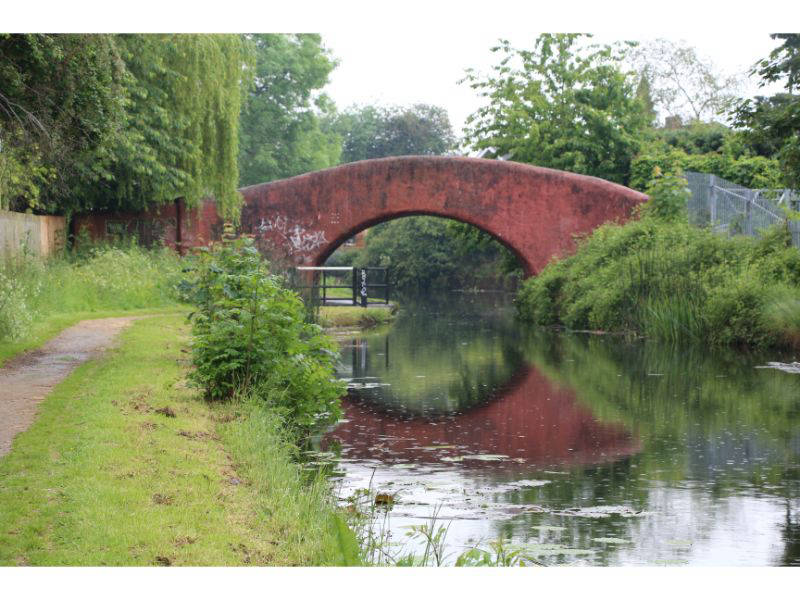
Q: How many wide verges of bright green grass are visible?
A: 1